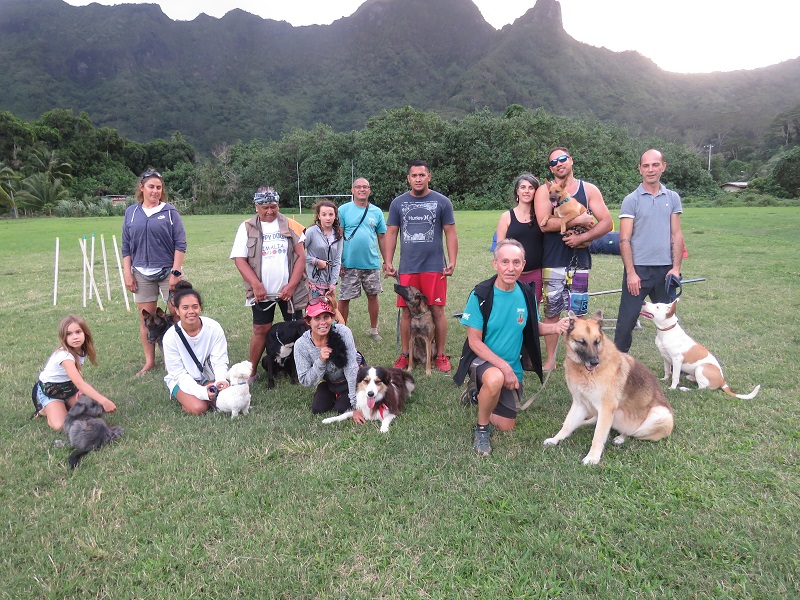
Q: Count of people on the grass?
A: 12